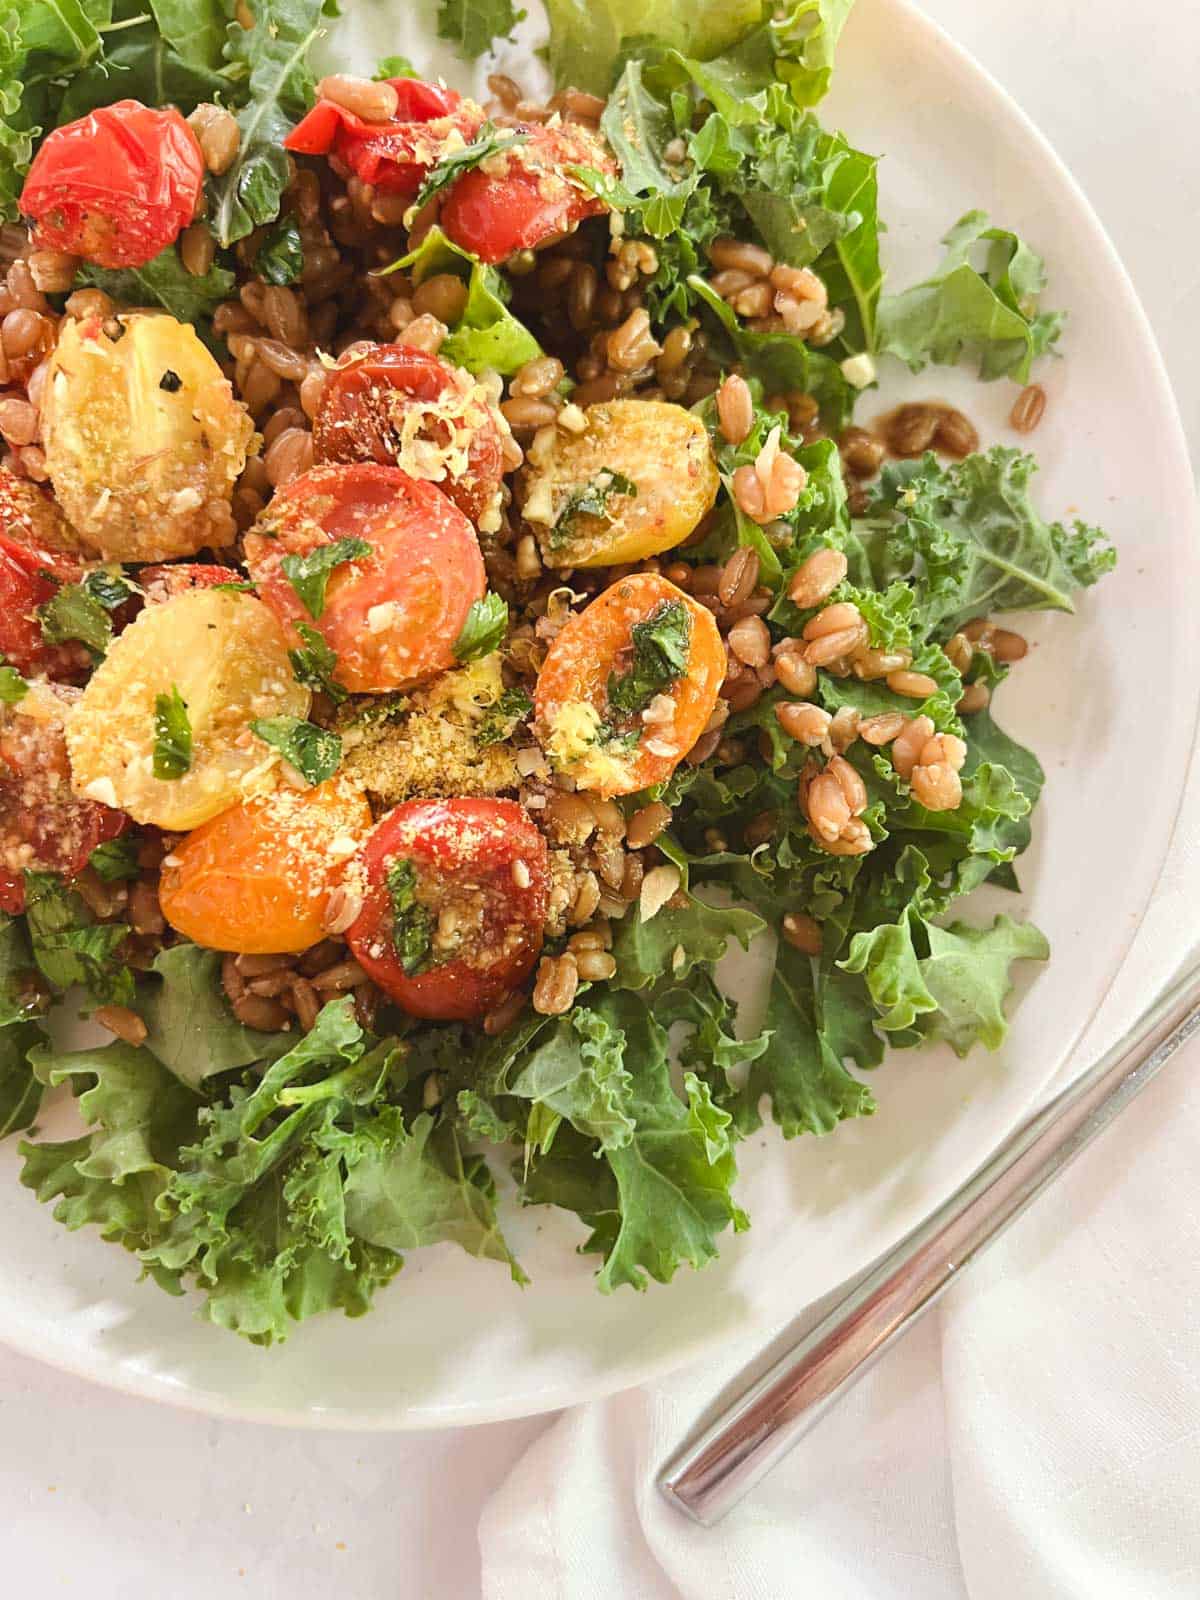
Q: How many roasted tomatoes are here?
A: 14